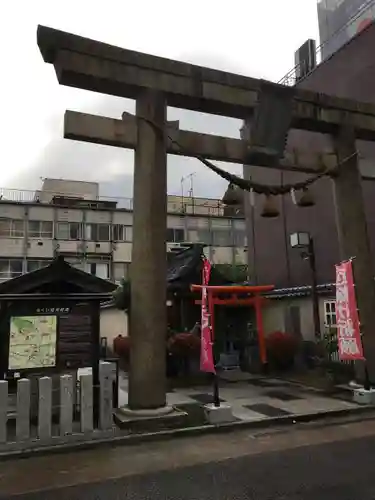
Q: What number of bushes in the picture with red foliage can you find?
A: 3